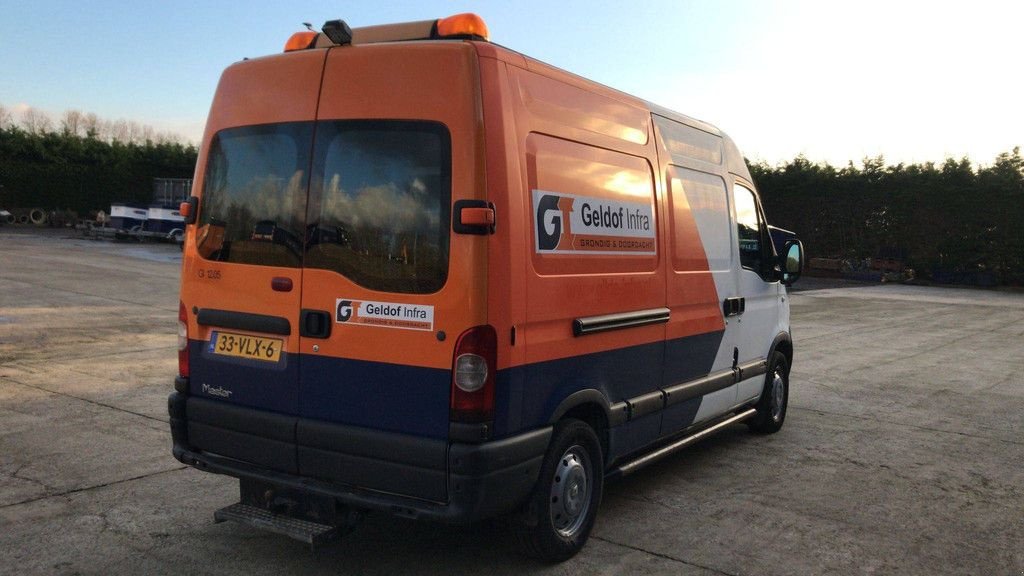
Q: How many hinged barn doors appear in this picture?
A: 2